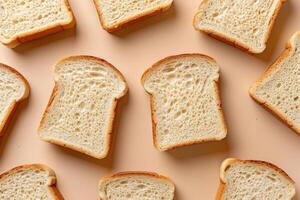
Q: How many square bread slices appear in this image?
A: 10